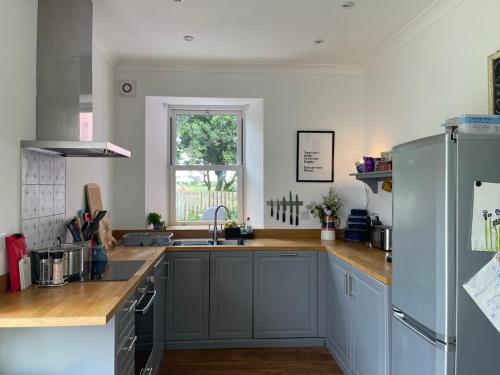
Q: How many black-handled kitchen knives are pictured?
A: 5